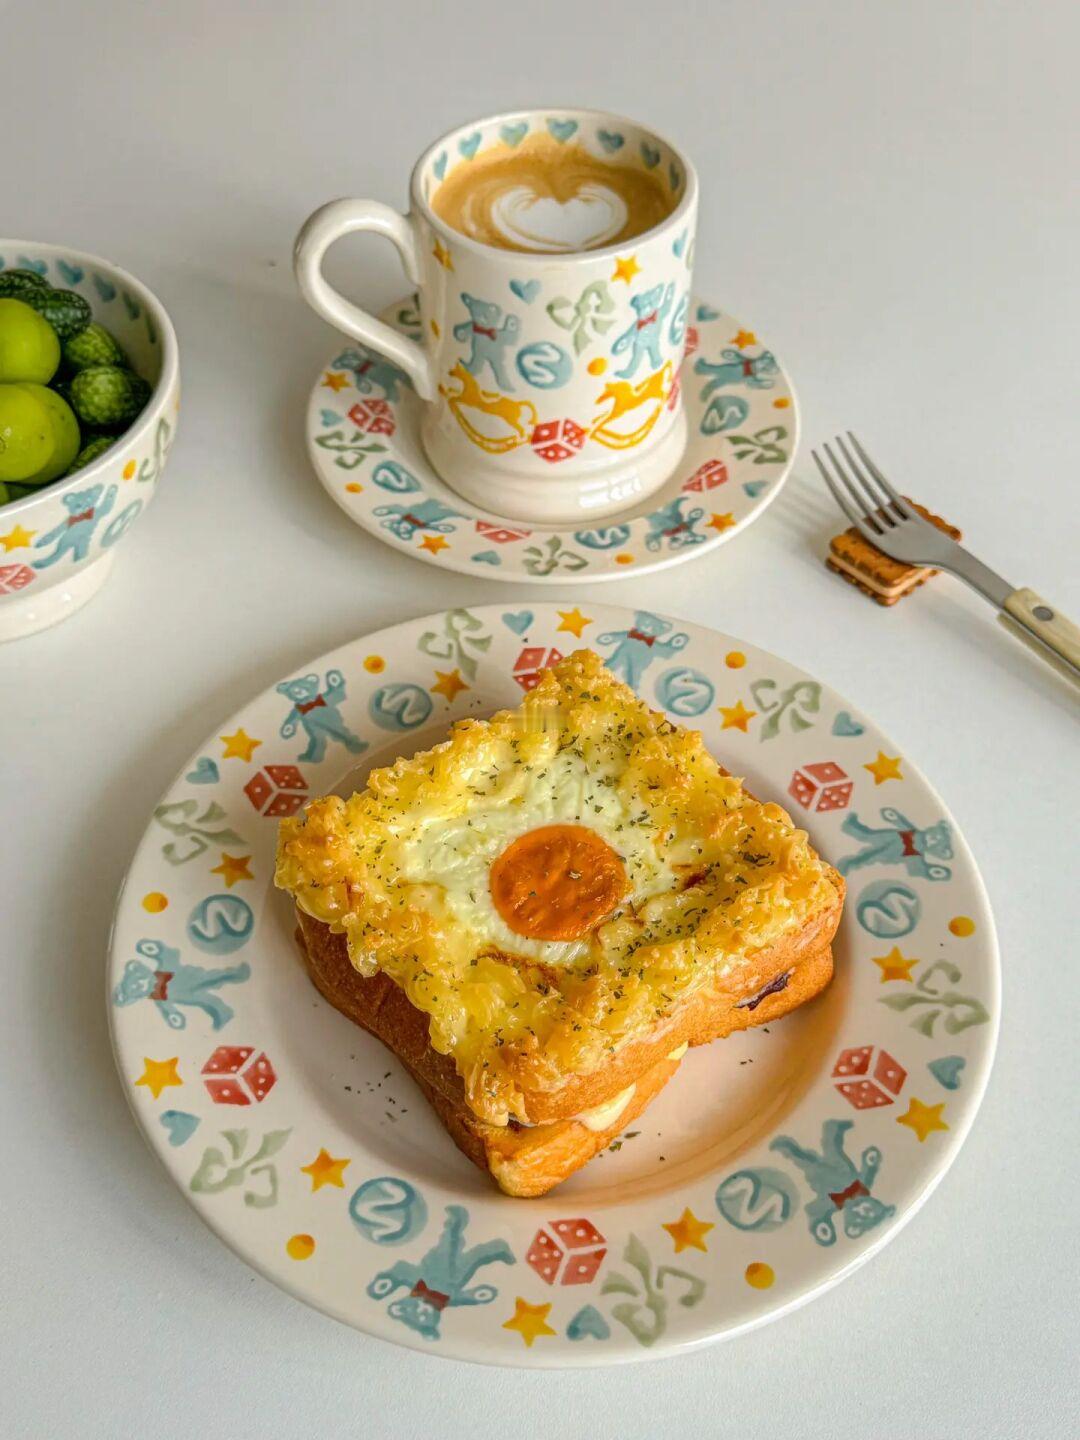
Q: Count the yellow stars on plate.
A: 12